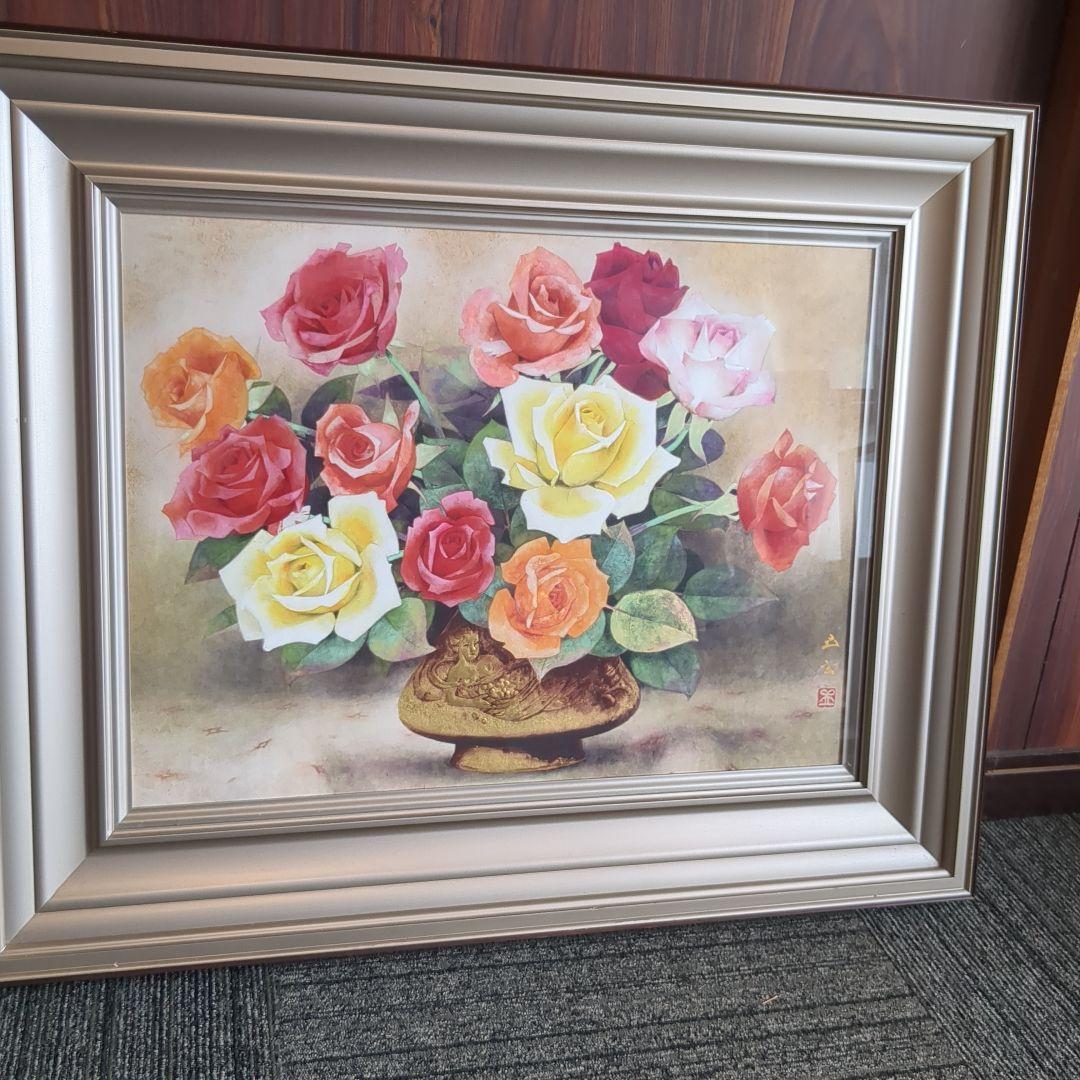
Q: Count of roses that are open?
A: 12